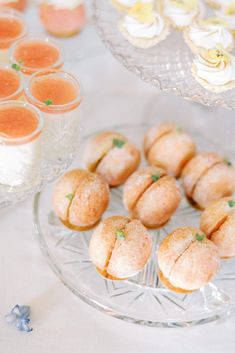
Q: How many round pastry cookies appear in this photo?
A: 8